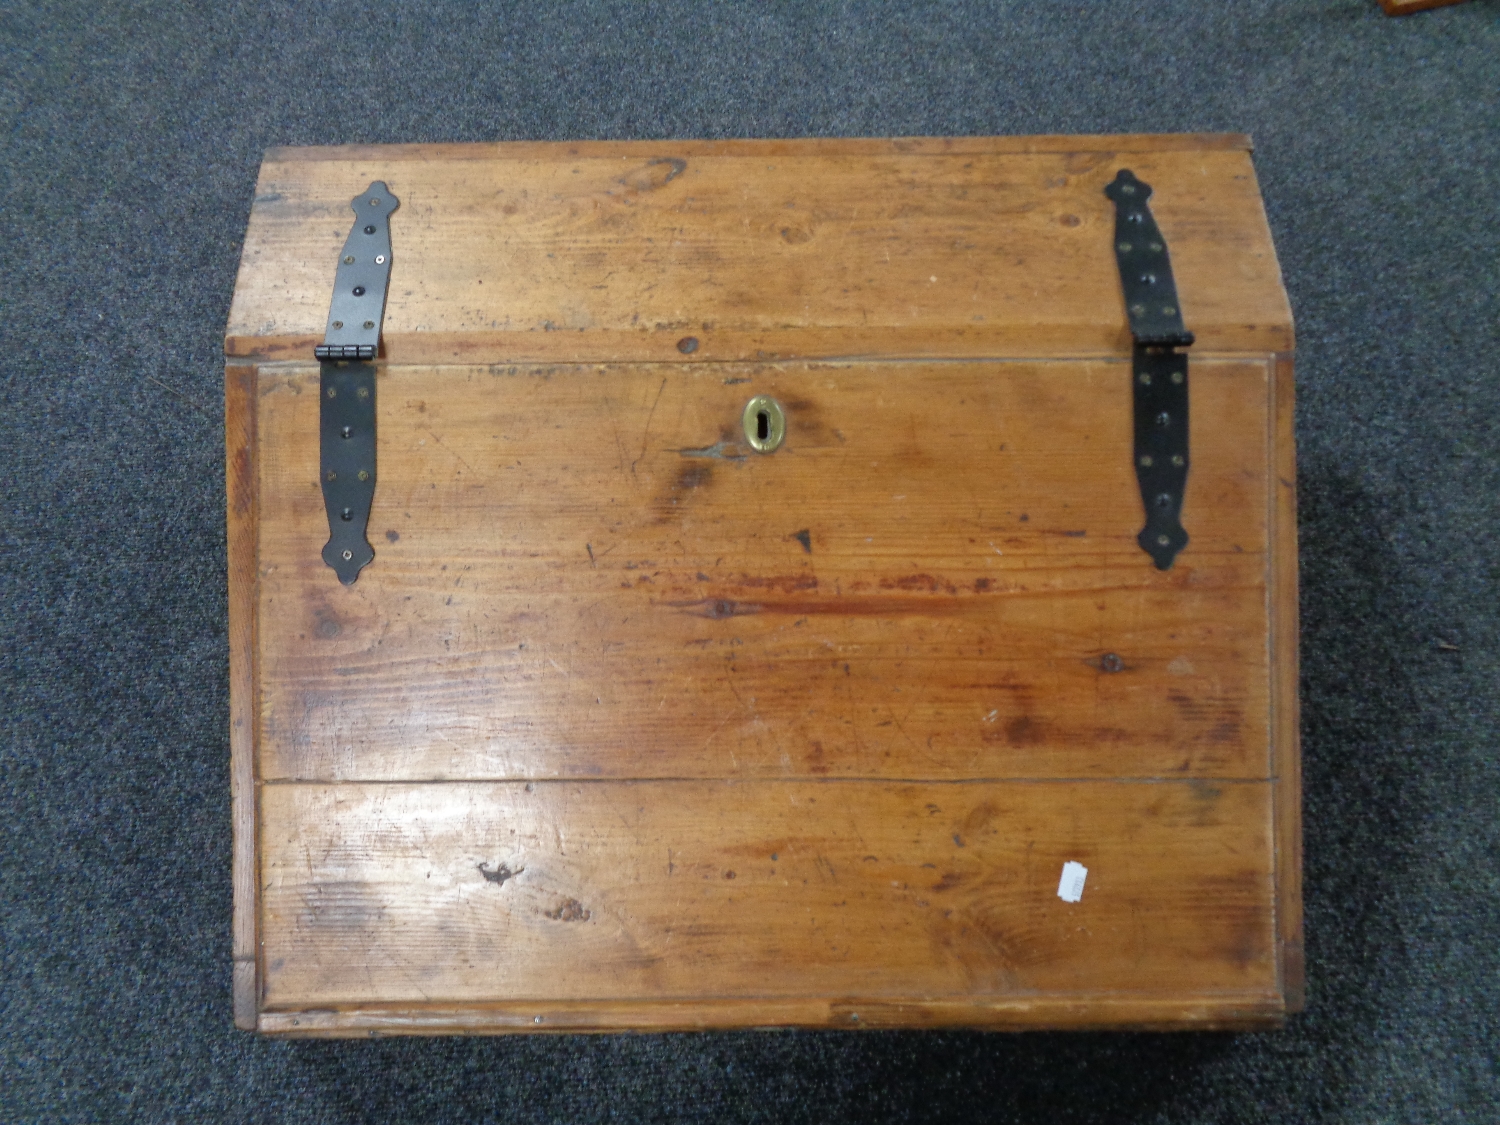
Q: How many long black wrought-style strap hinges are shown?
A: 2